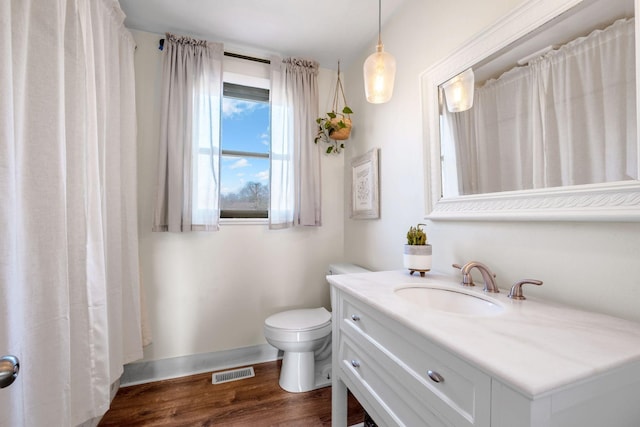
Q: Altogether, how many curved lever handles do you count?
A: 2